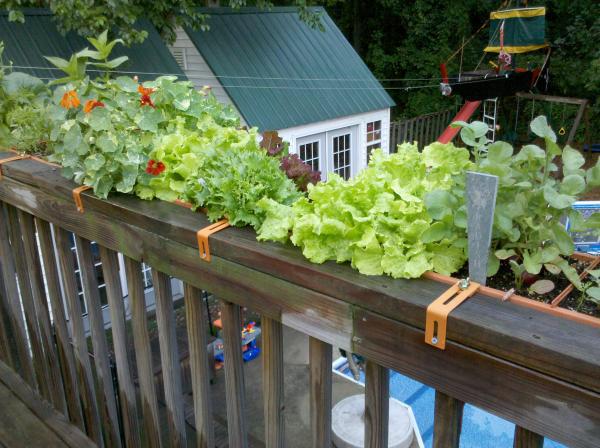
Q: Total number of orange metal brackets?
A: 4